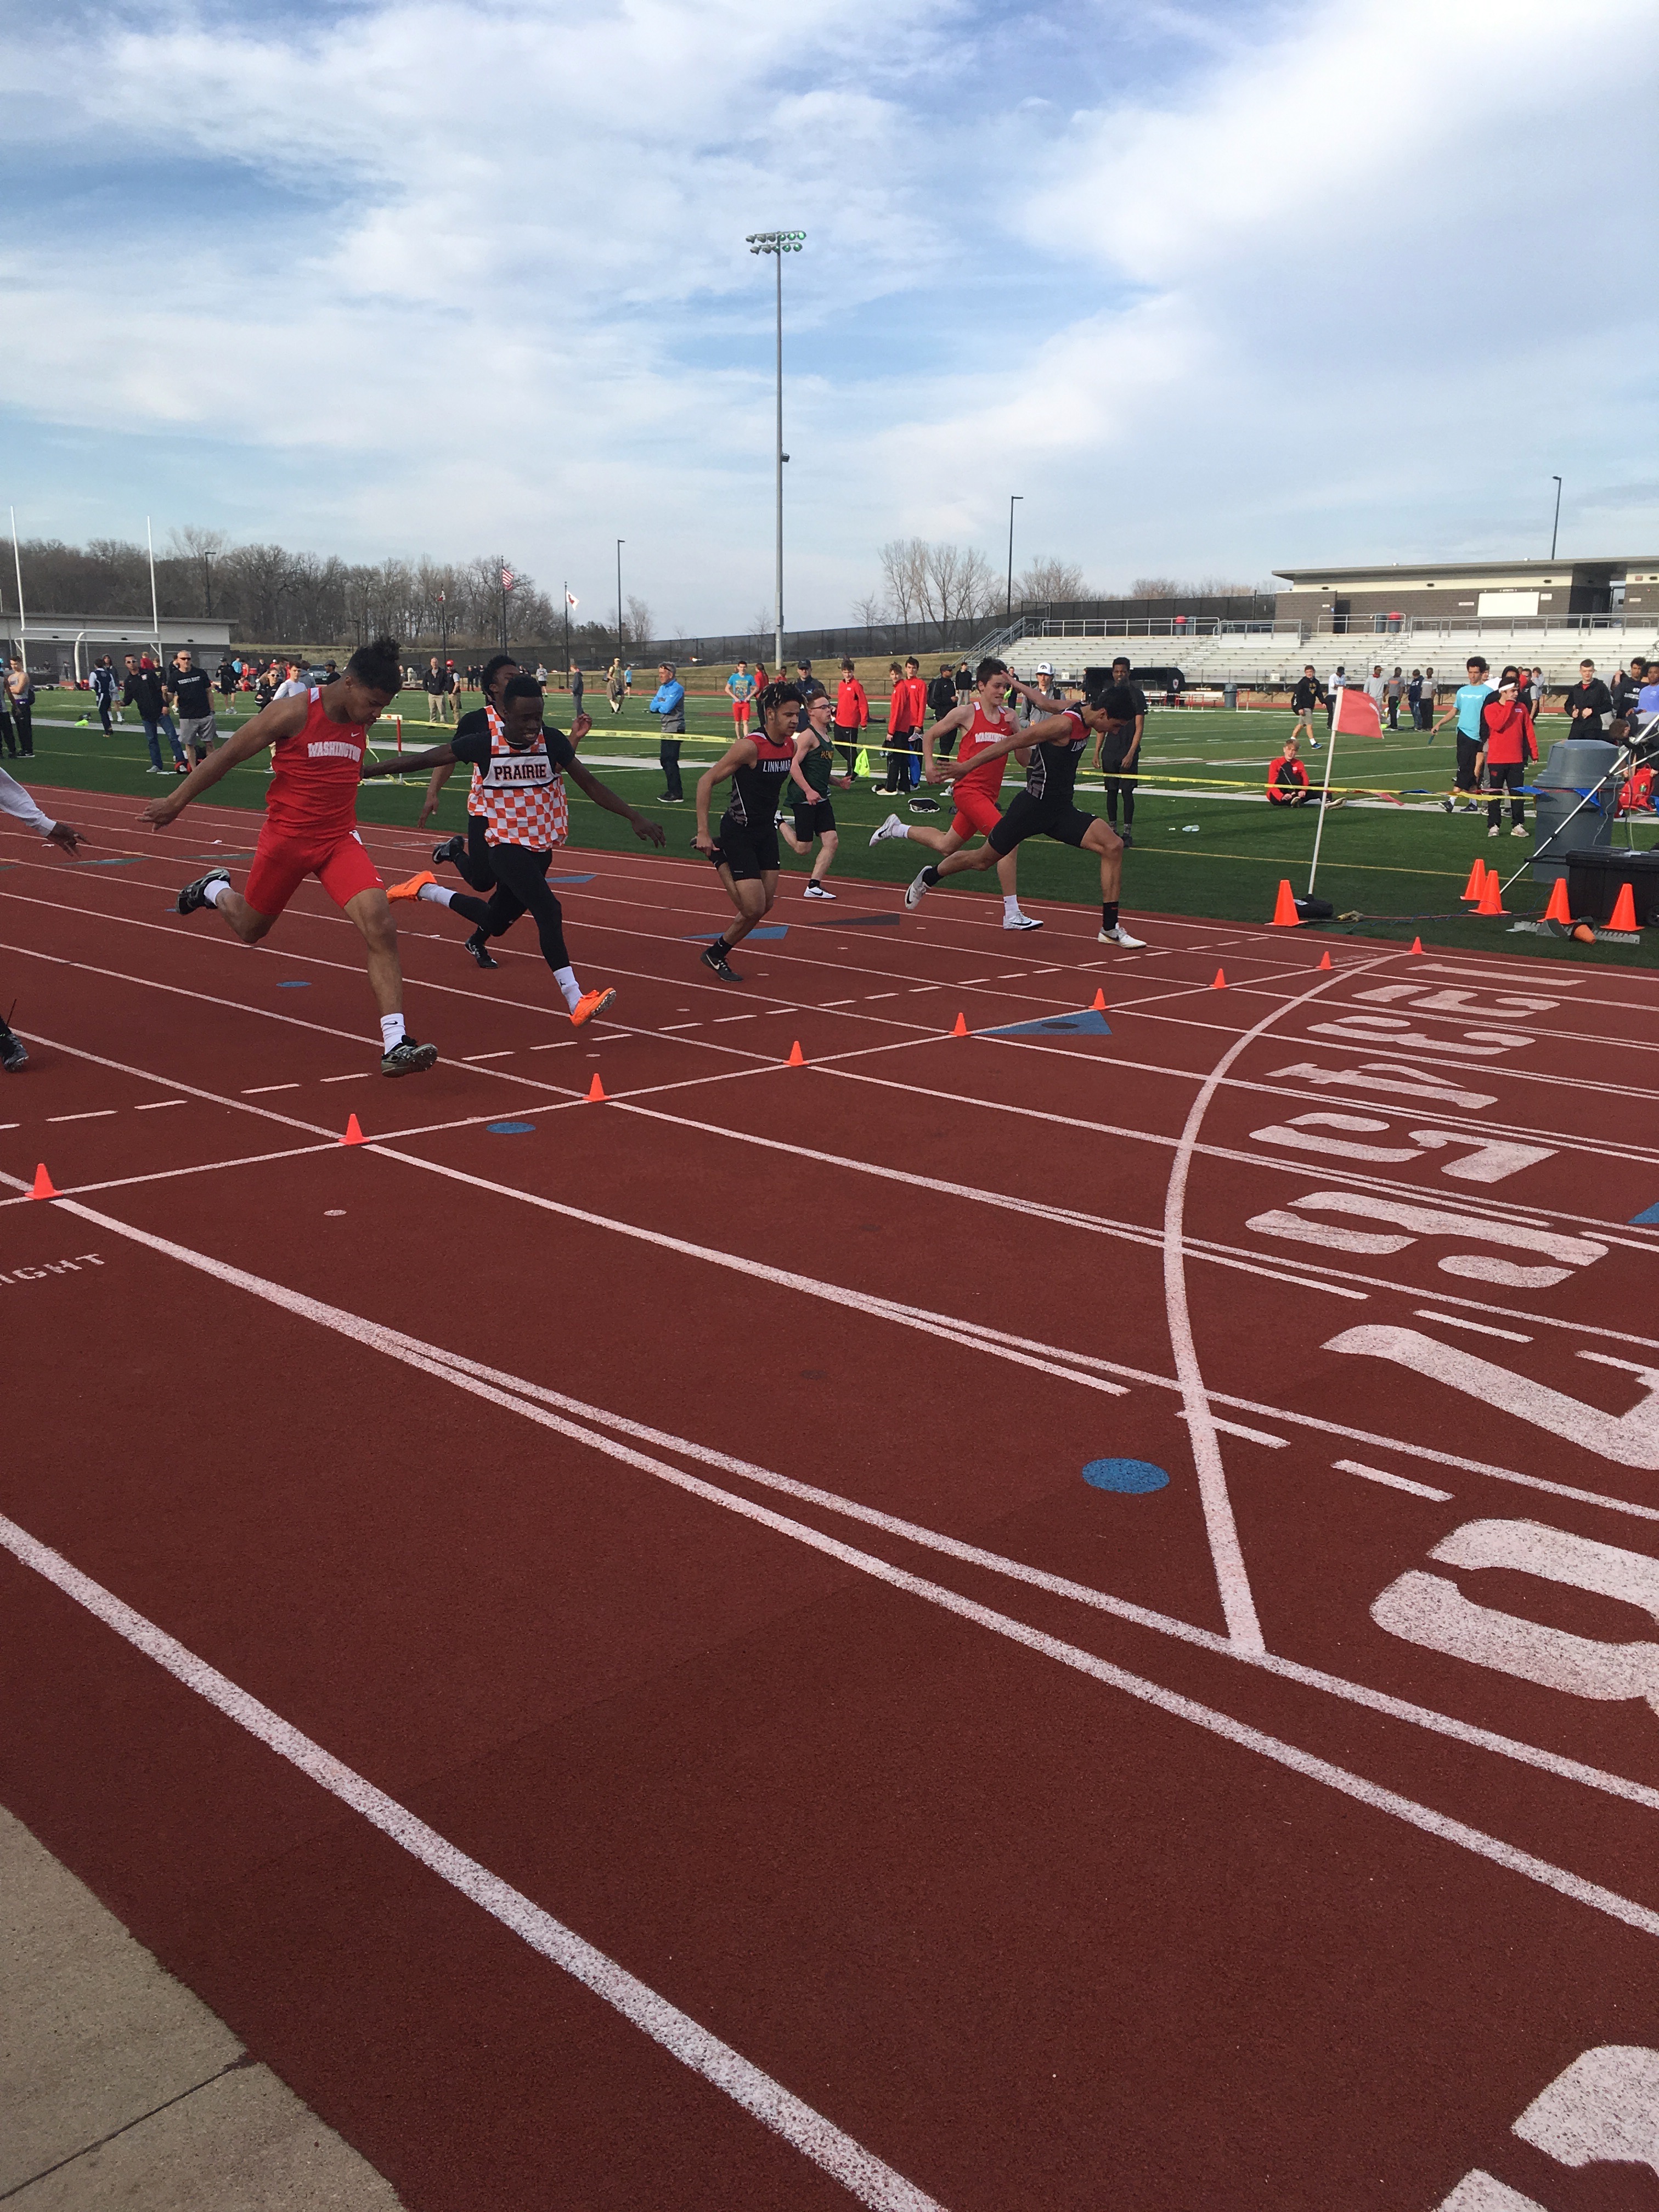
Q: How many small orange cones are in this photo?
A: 9